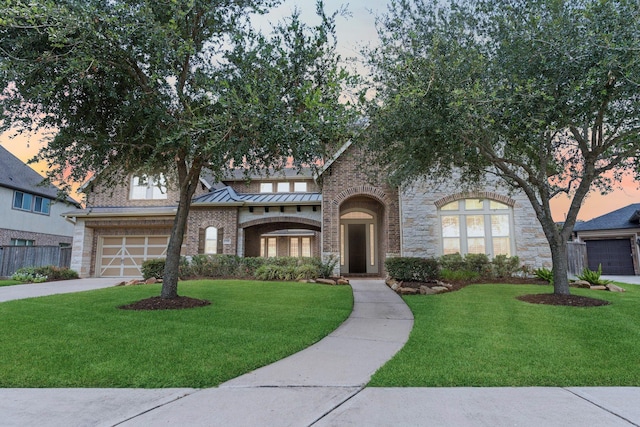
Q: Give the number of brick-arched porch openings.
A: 2